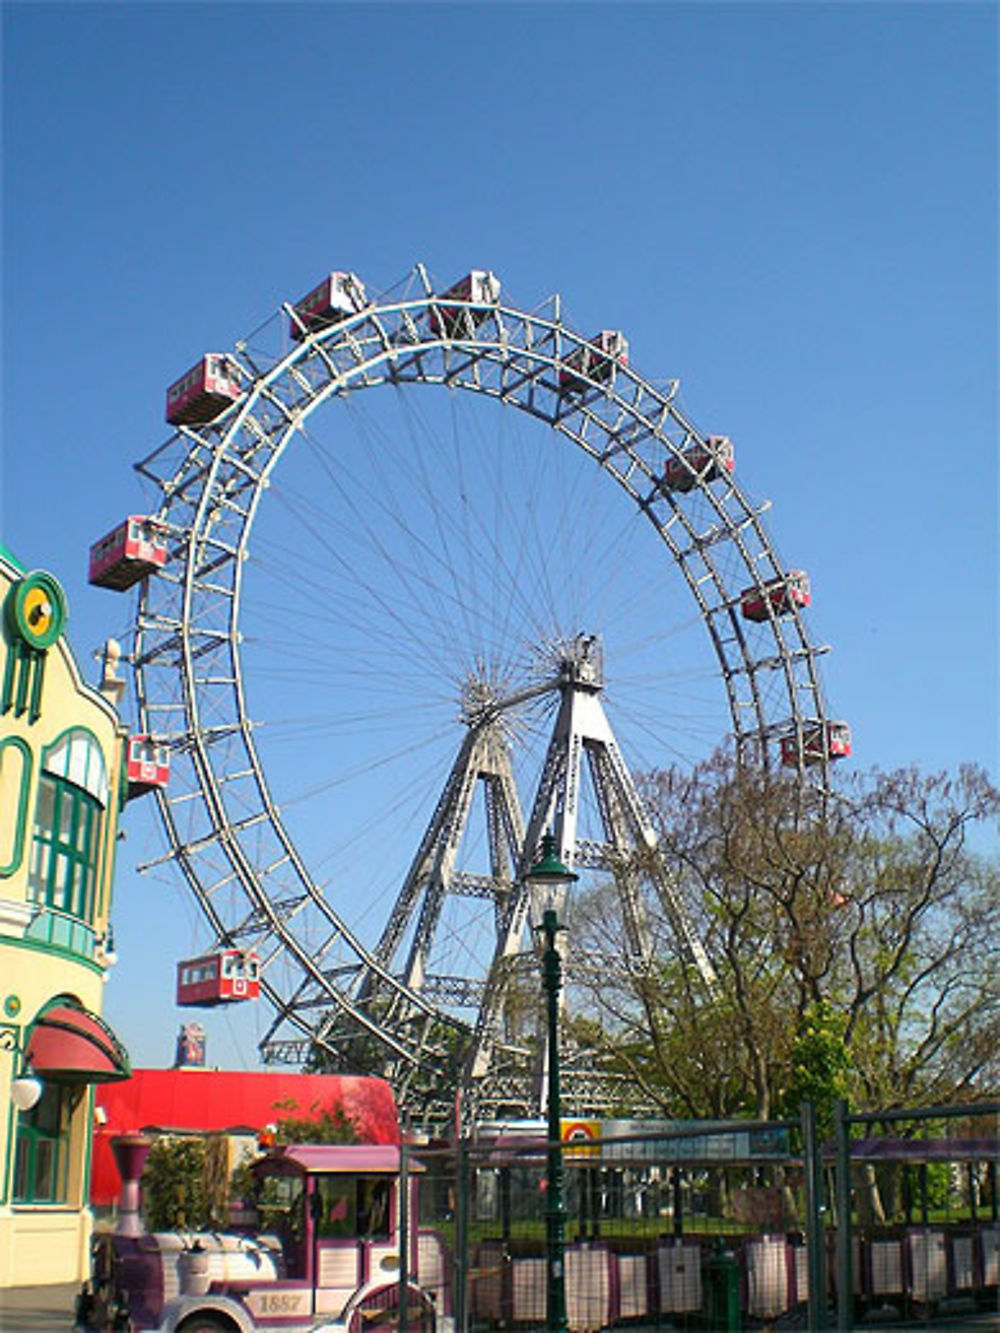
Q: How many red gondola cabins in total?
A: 10